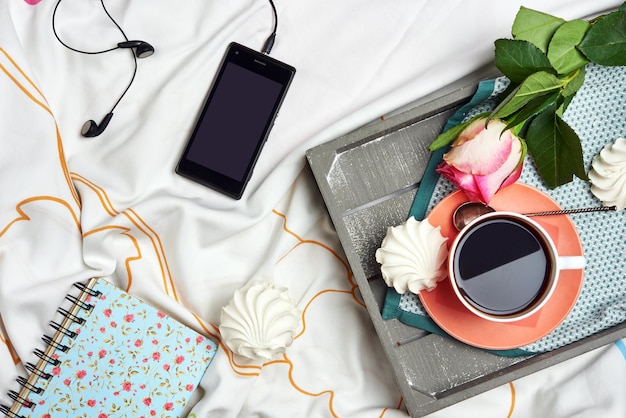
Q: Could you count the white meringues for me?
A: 3